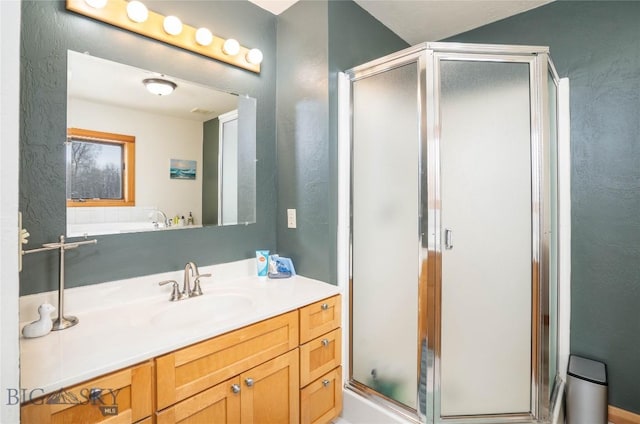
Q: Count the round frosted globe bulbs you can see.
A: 6